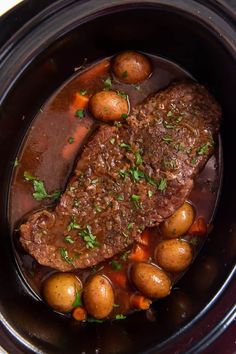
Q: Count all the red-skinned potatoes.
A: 7